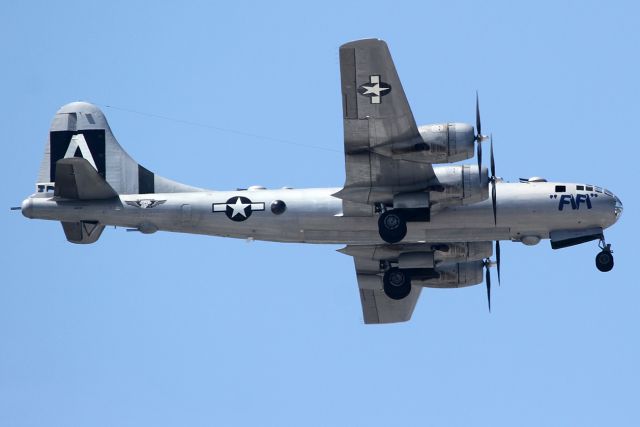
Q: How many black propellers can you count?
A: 4